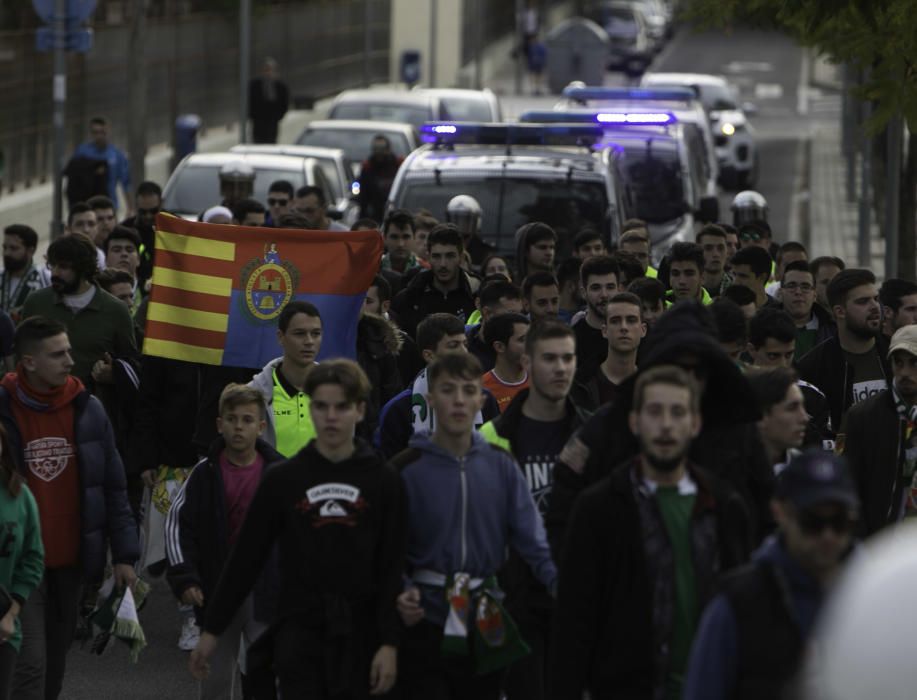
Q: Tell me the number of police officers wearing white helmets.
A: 3